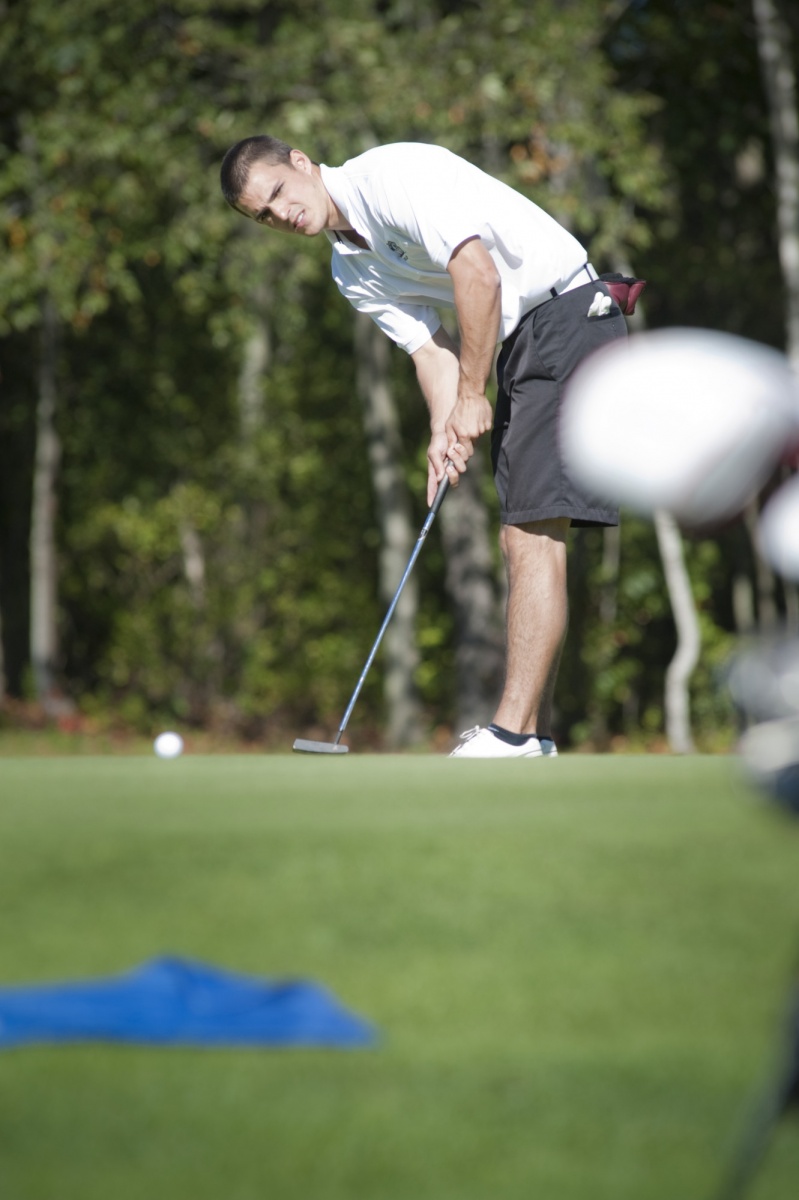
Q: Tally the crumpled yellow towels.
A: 0